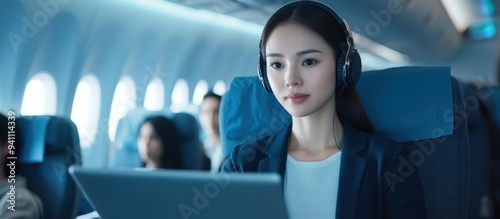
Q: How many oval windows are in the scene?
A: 7